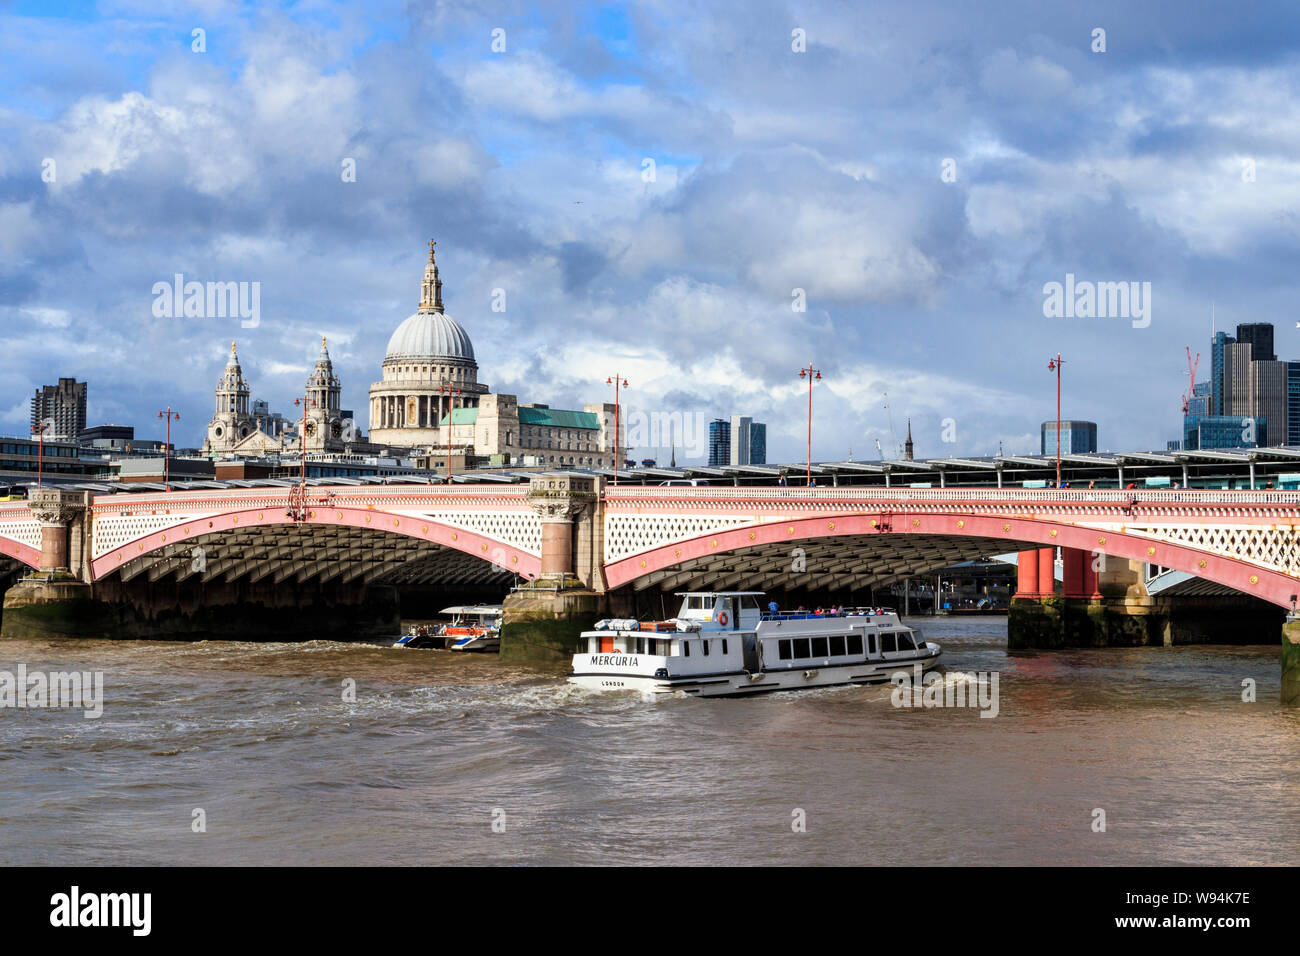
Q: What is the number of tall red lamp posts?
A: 7